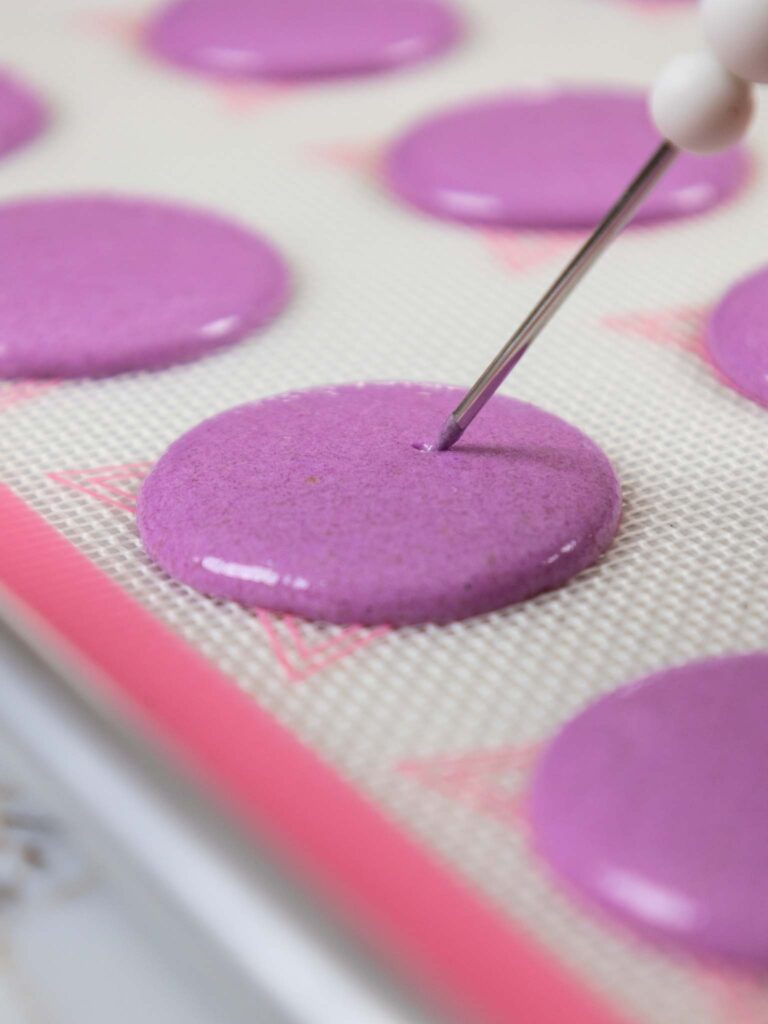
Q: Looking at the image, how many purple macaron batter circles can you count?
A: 7